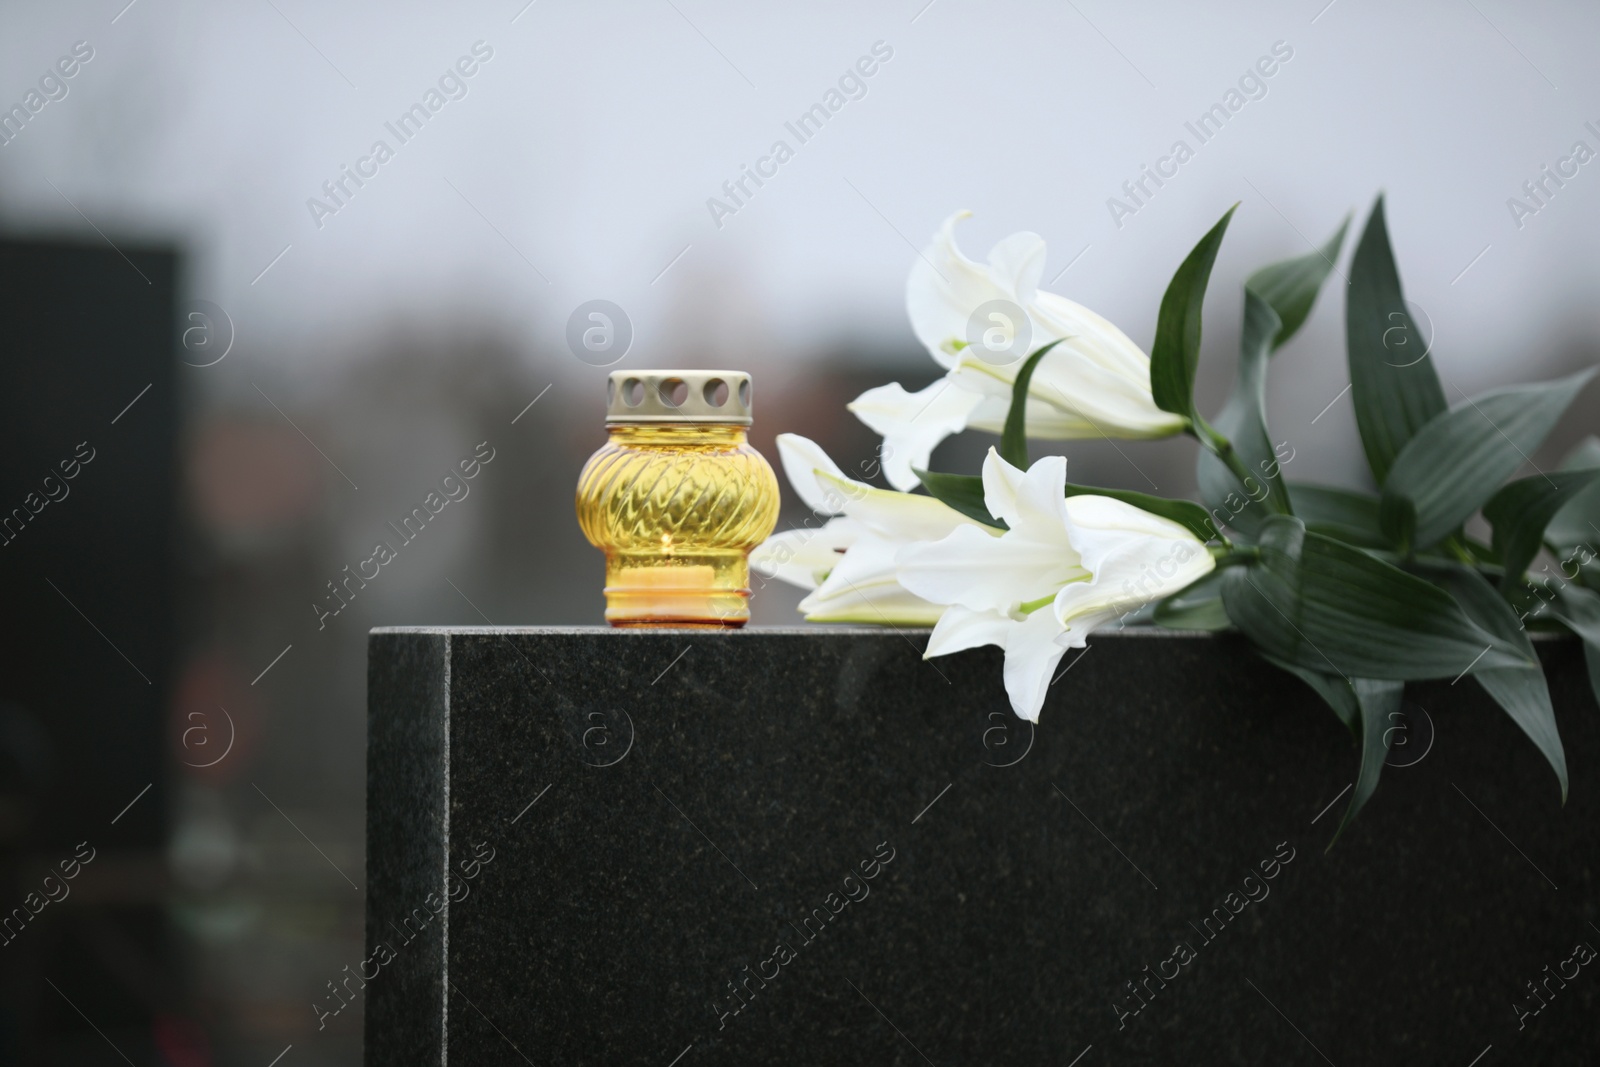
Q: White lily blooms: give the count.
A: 3